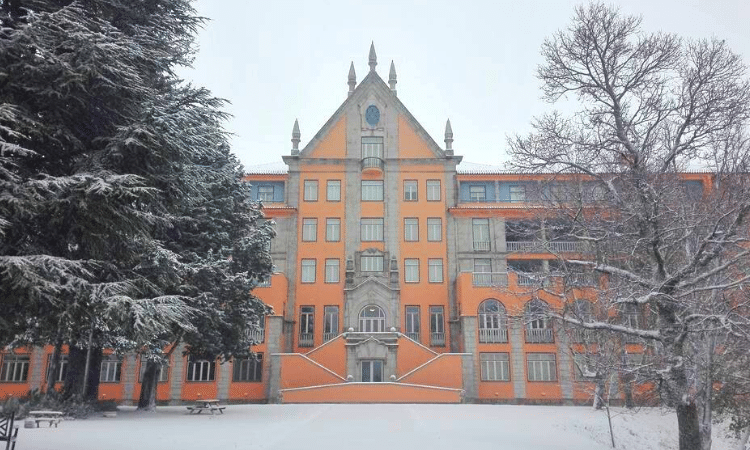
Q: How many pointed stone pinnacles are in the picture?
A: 5